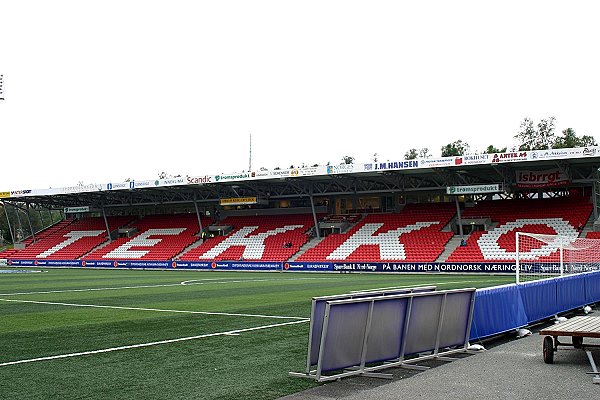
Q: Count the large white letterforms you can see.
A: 5